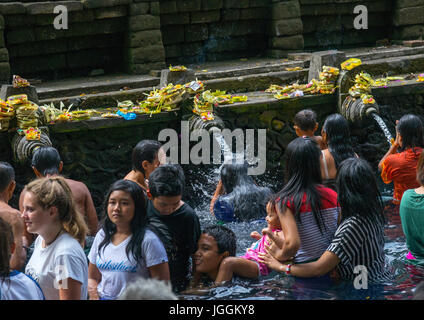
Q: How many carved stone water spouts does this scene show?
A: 3